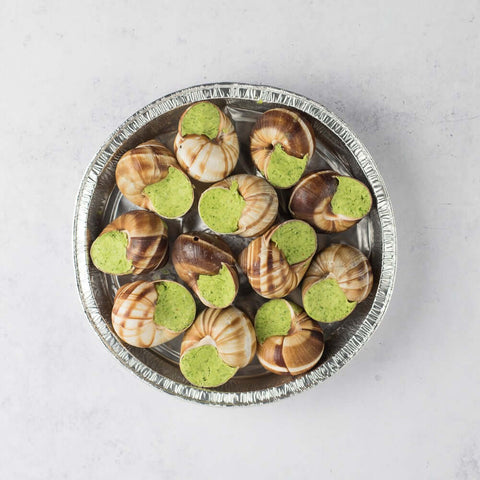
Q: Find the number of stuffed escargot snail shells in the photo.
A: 12